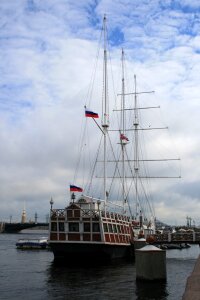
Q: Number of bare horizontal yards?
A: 5